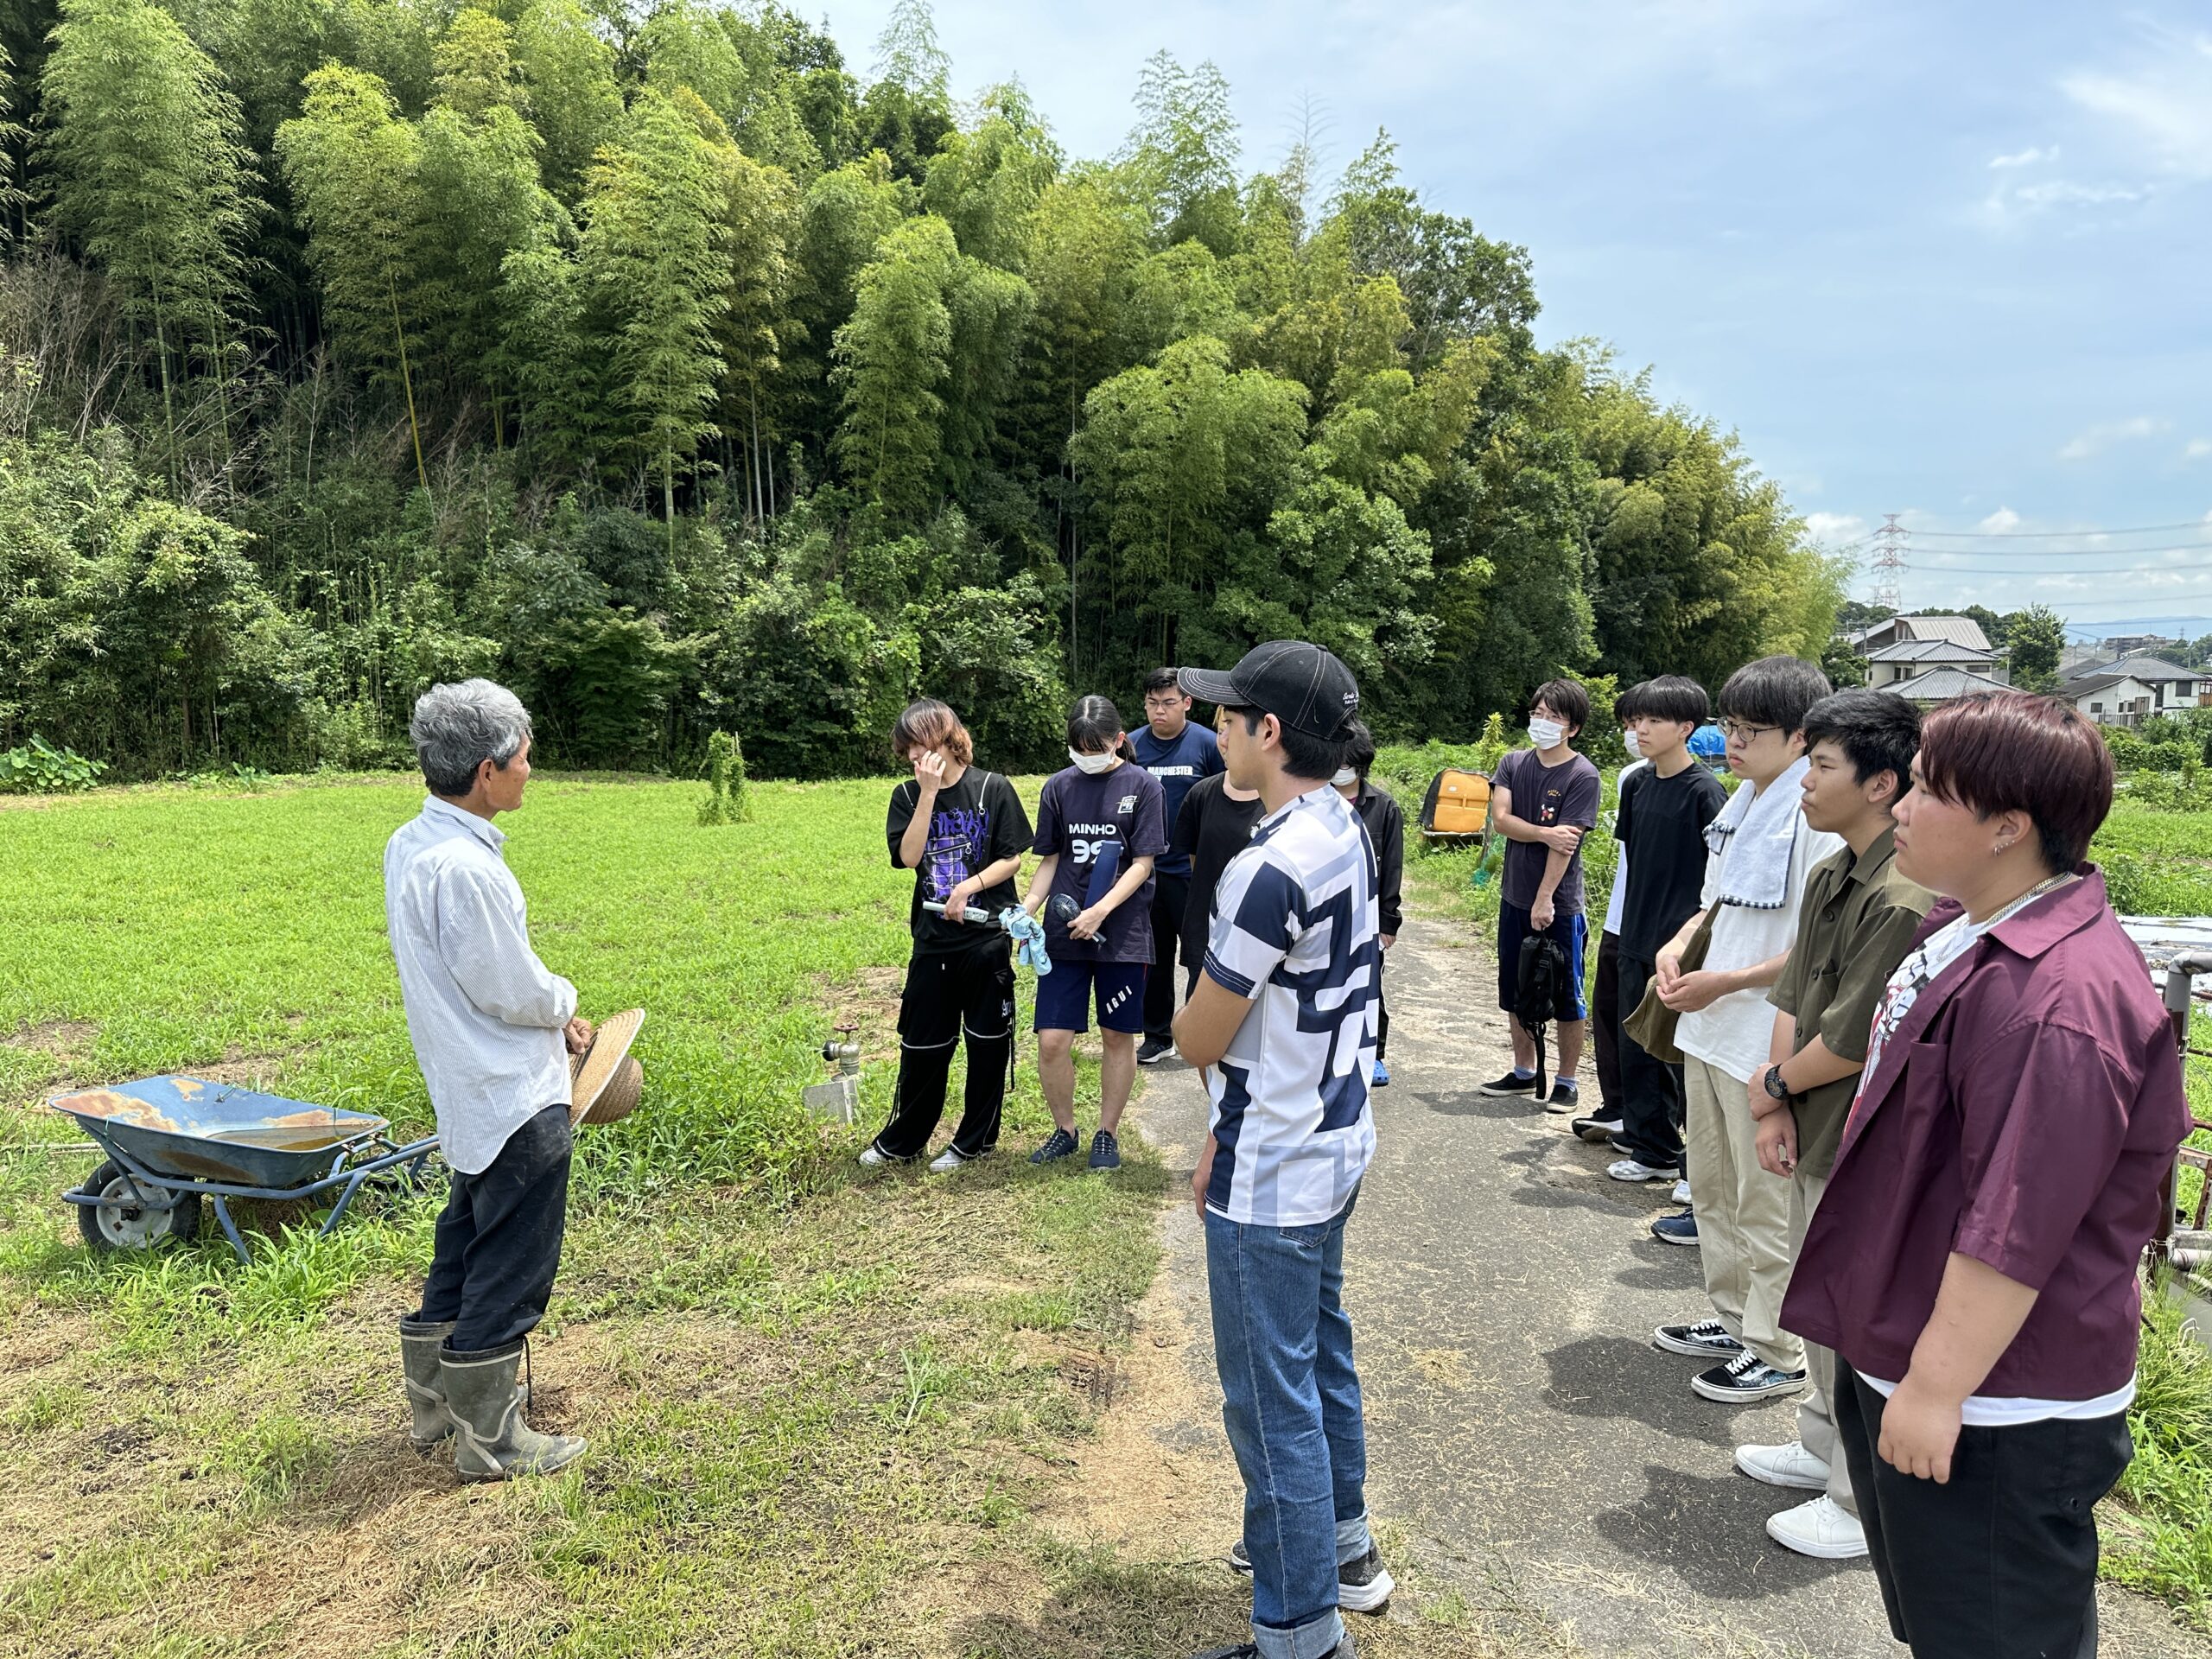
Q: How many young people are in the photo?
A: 12